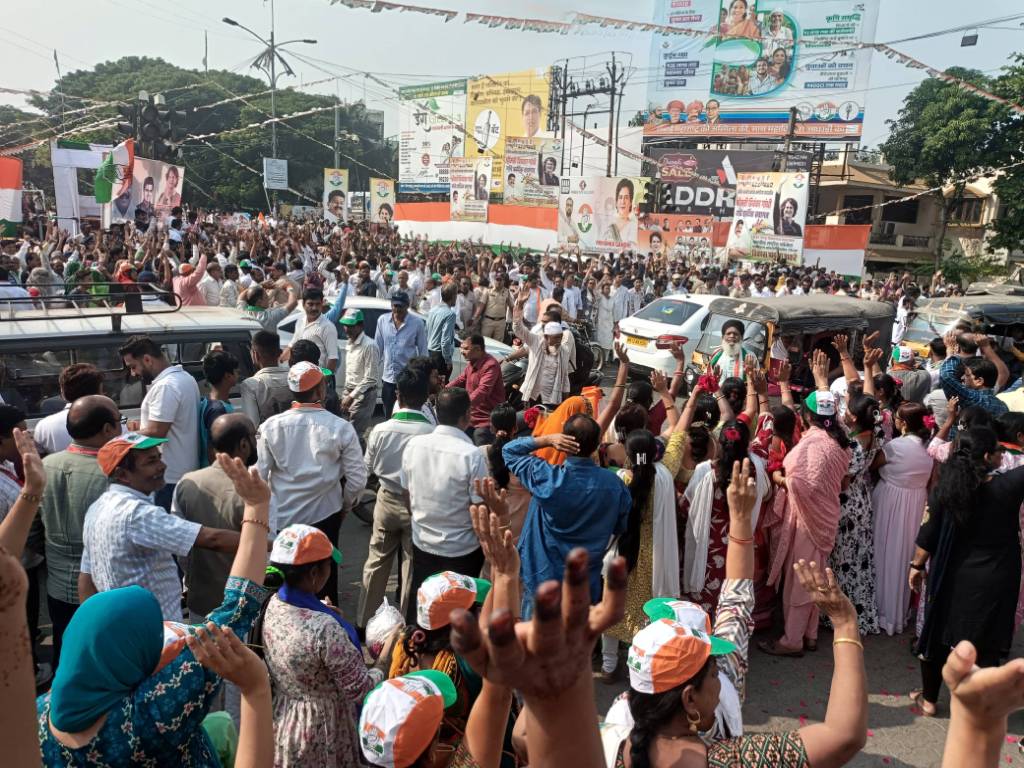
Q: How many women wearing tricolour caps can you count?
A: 6